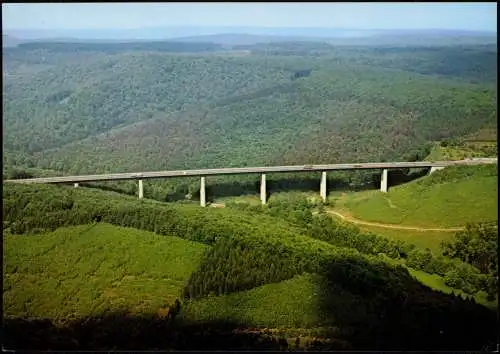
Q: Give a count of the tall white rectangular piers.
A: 5